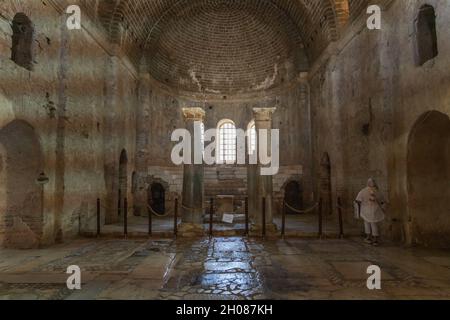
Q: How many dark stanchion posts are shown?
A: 10